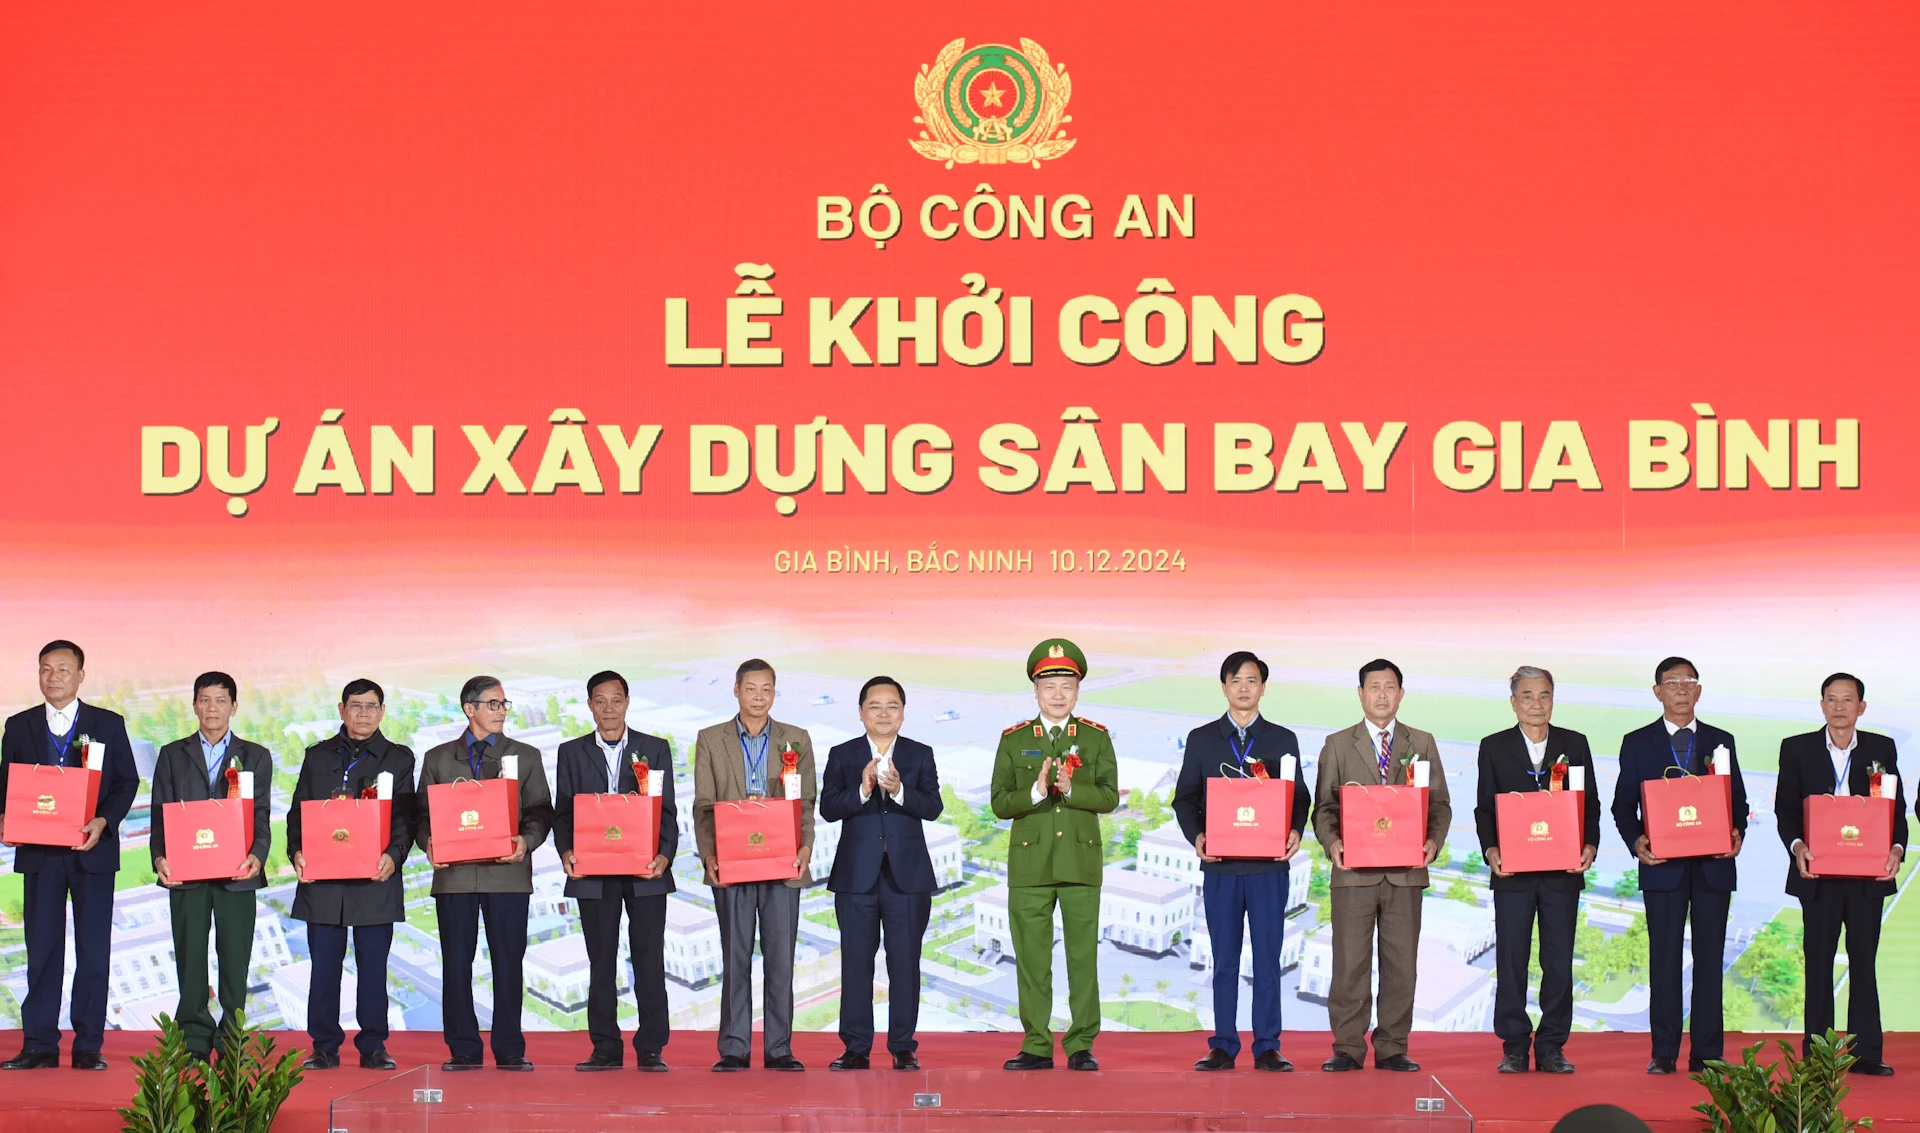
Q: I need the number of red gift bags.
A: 11